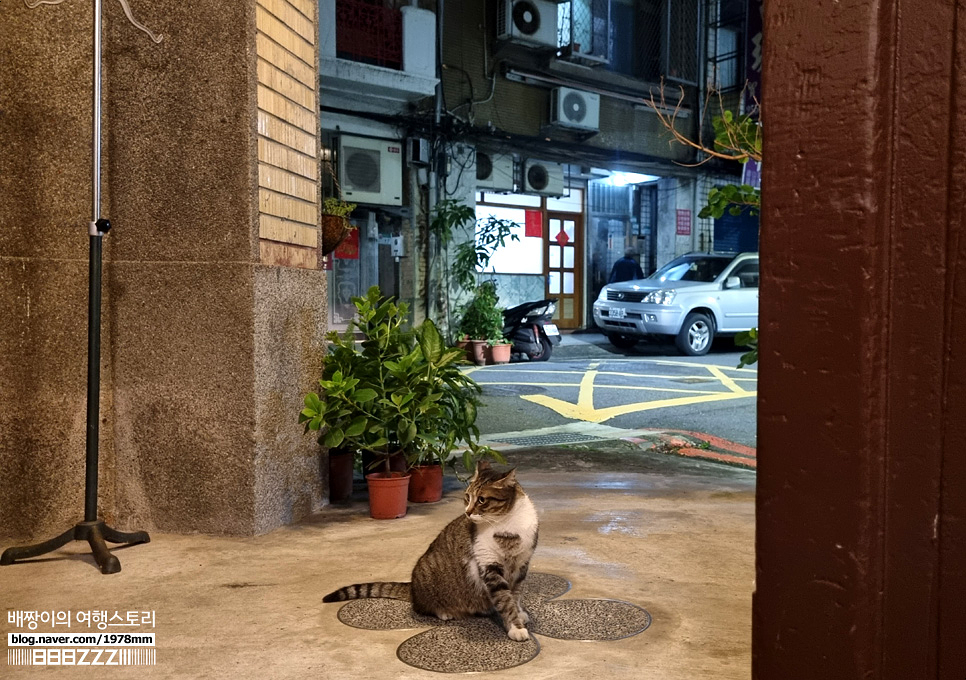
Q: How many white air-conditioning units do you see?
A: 5